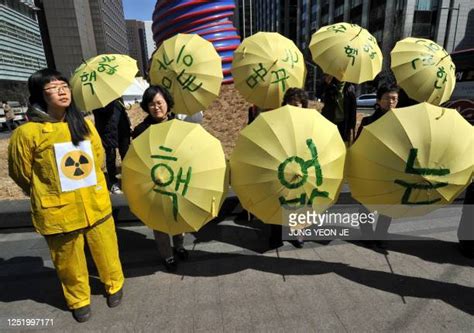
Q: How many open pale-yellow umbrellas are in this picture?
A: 8